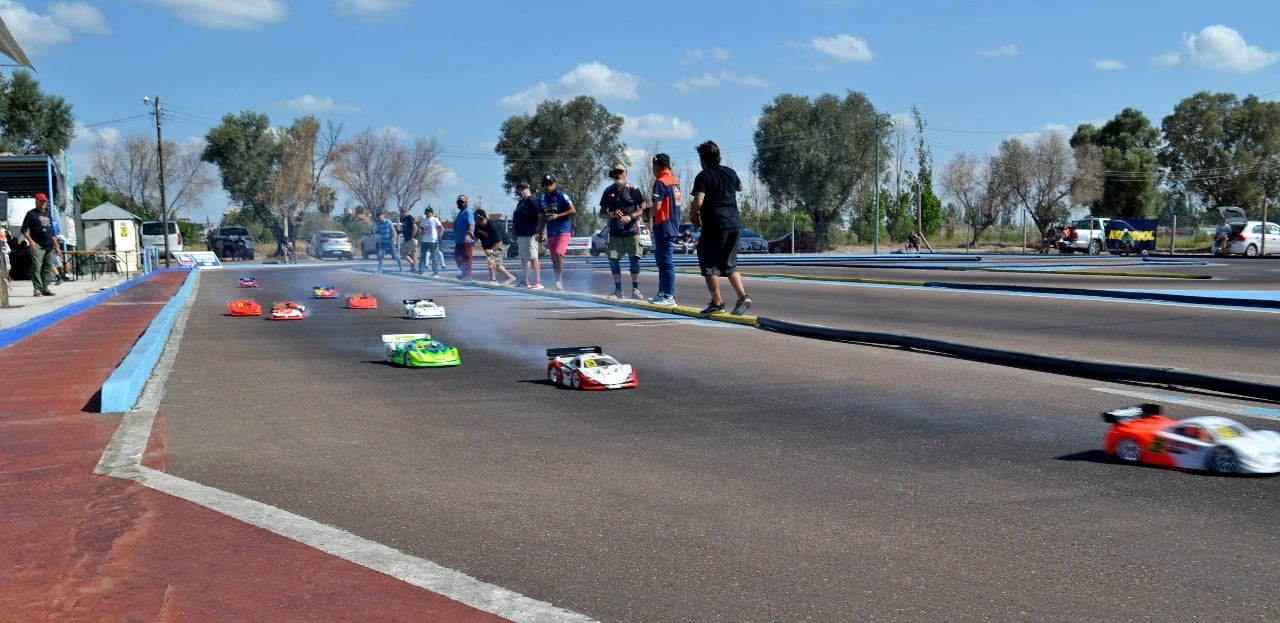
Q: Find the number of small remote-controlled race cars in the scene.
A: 9